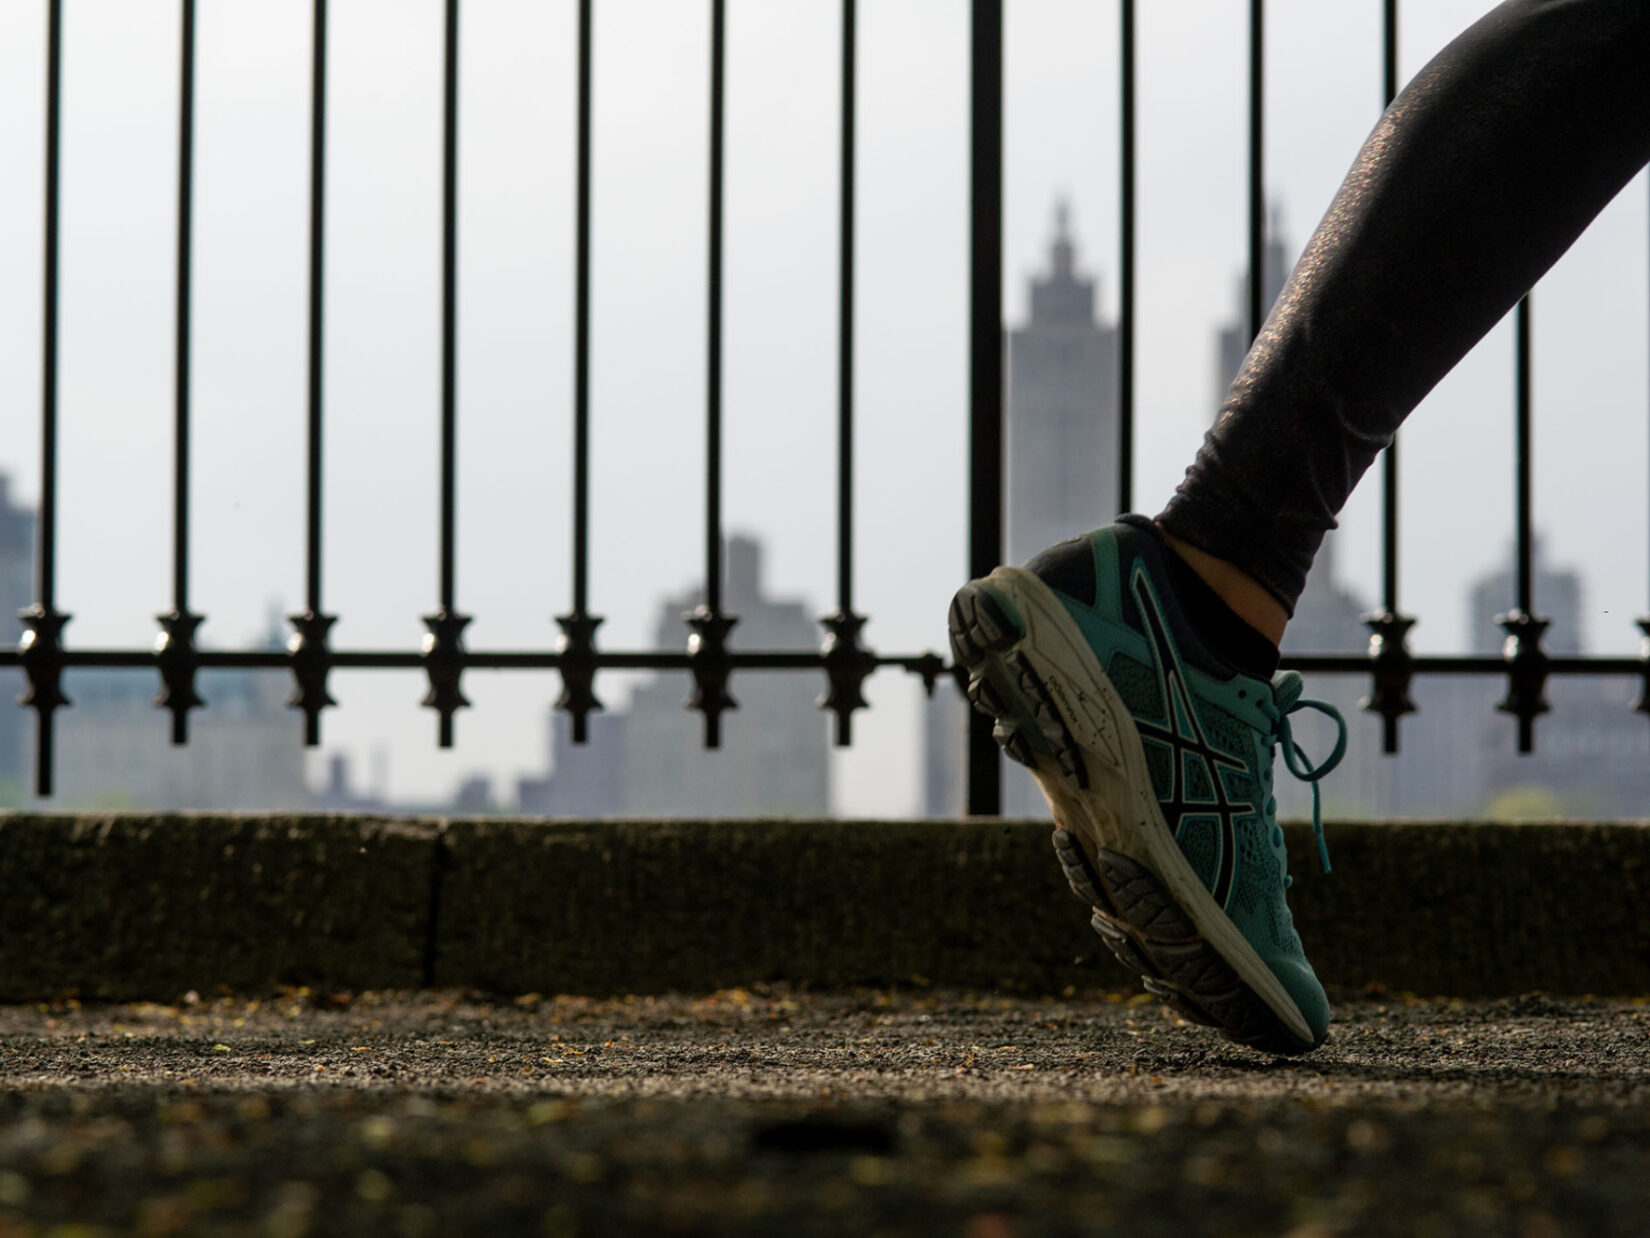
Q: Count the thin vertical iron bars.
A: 11